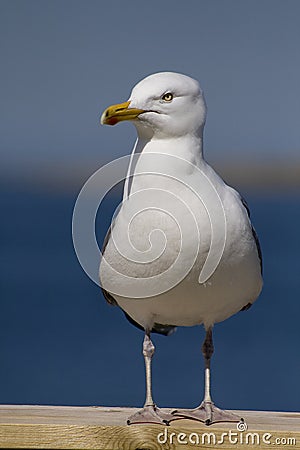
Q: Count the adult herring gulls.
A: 1